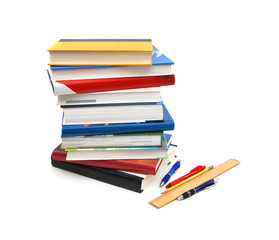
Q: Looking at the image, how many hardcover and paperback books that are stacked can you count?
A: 10